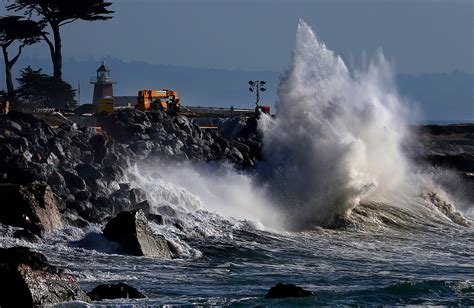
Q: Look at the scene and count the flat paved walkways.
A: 0